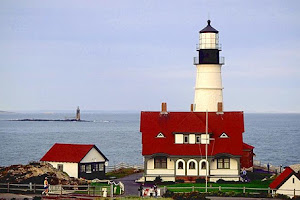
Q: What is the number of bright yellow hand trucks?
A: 0